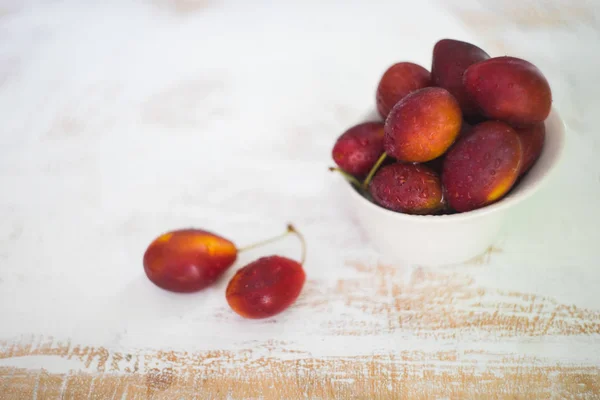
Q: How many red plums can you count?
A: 10